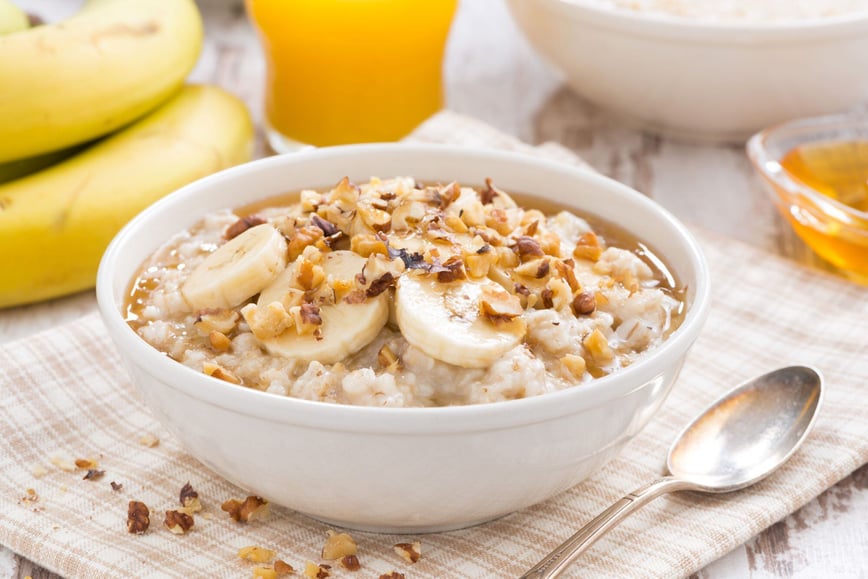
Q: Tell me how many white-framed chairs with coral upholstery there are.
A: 0